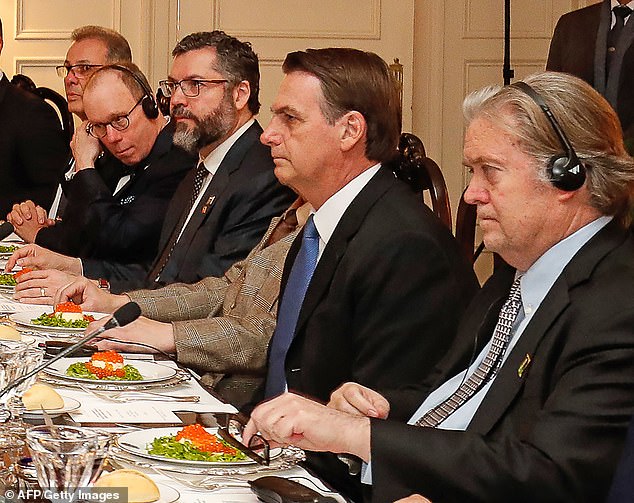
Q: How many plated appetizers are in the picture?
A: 5